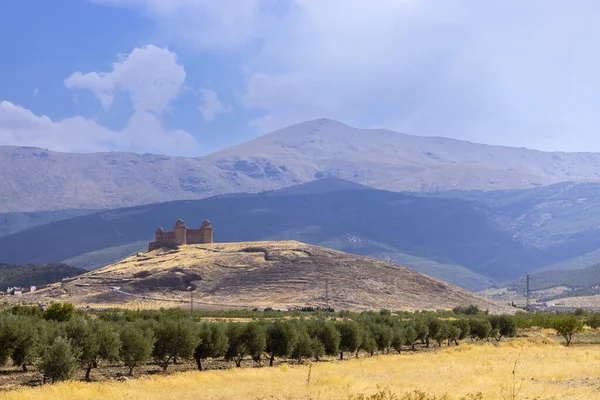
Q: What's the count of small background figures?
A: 0